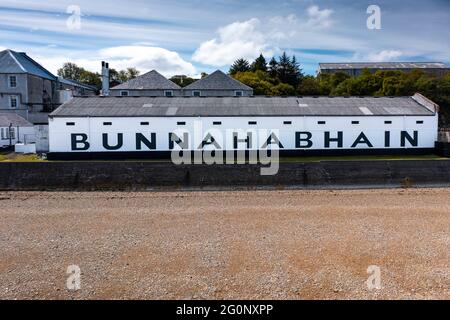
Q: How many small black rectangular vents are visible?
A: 11